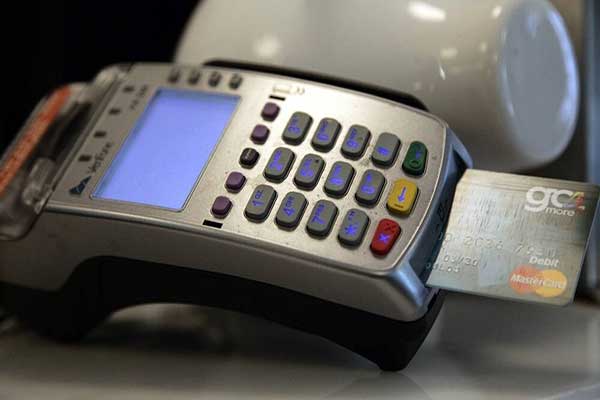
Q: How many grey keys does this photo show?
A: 12